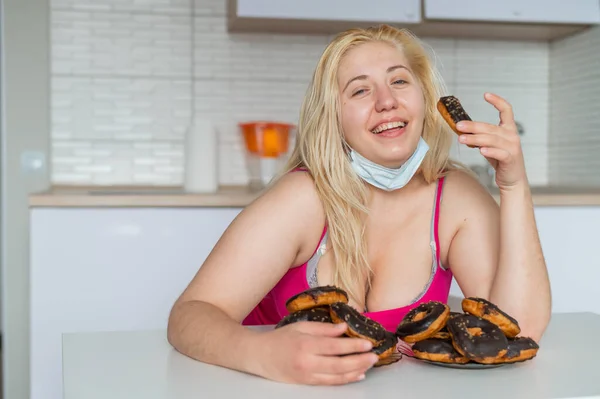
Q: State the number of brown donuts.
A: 11